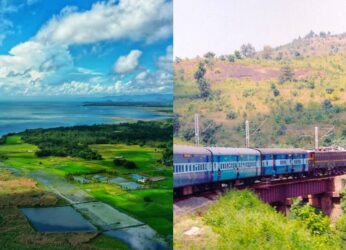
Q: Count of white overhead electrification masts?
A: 3